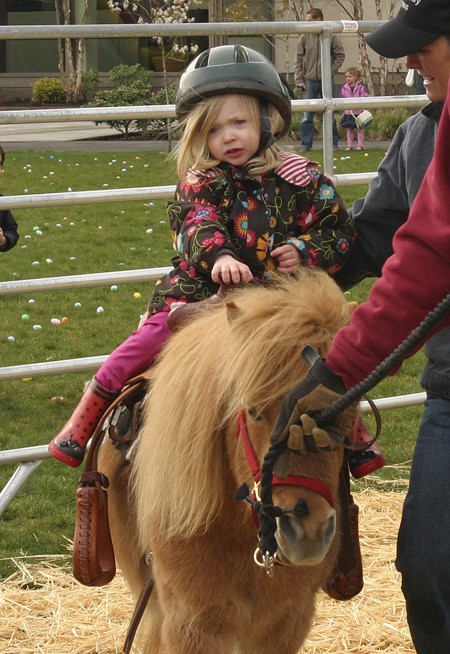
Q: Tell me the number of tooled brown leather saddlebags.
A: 2